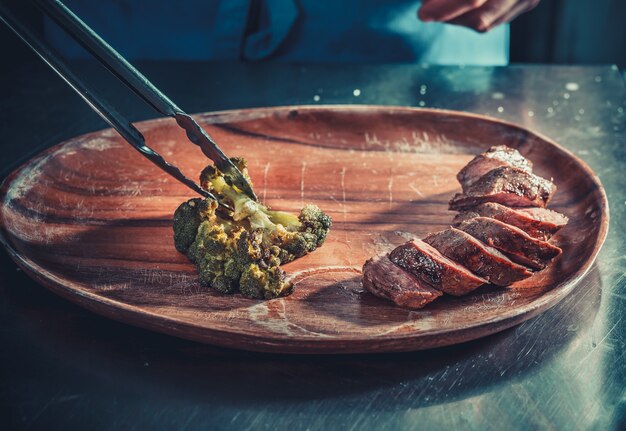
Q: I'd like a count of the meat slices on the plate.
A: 7